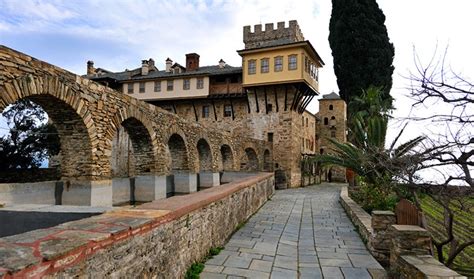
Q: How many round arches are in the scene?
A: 7